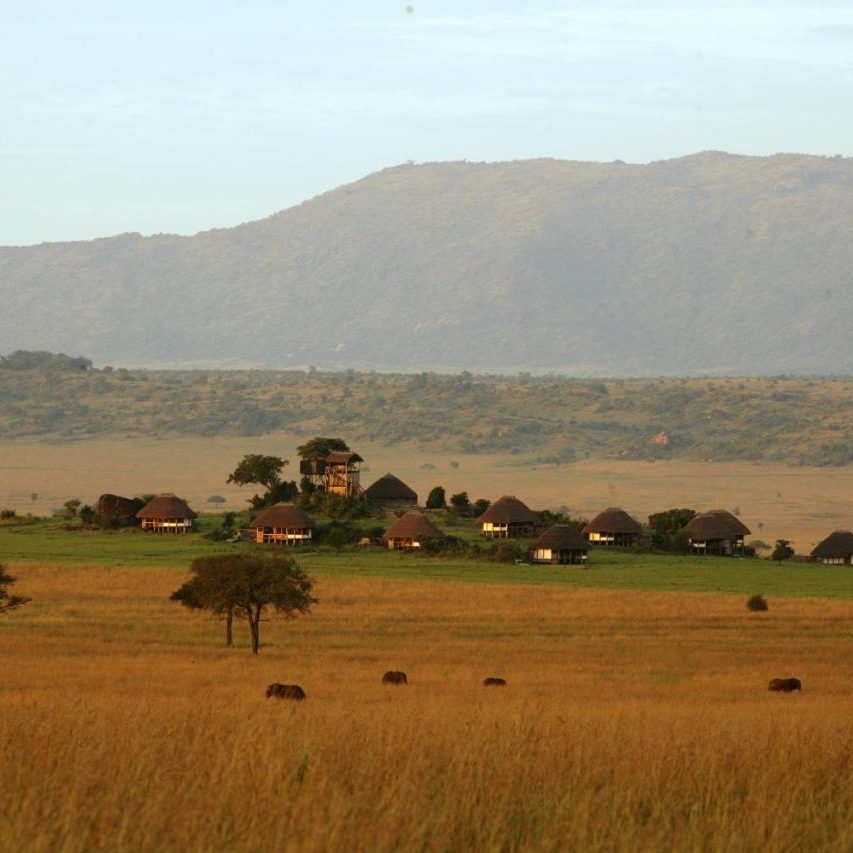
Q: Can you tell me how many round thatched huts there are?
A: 9